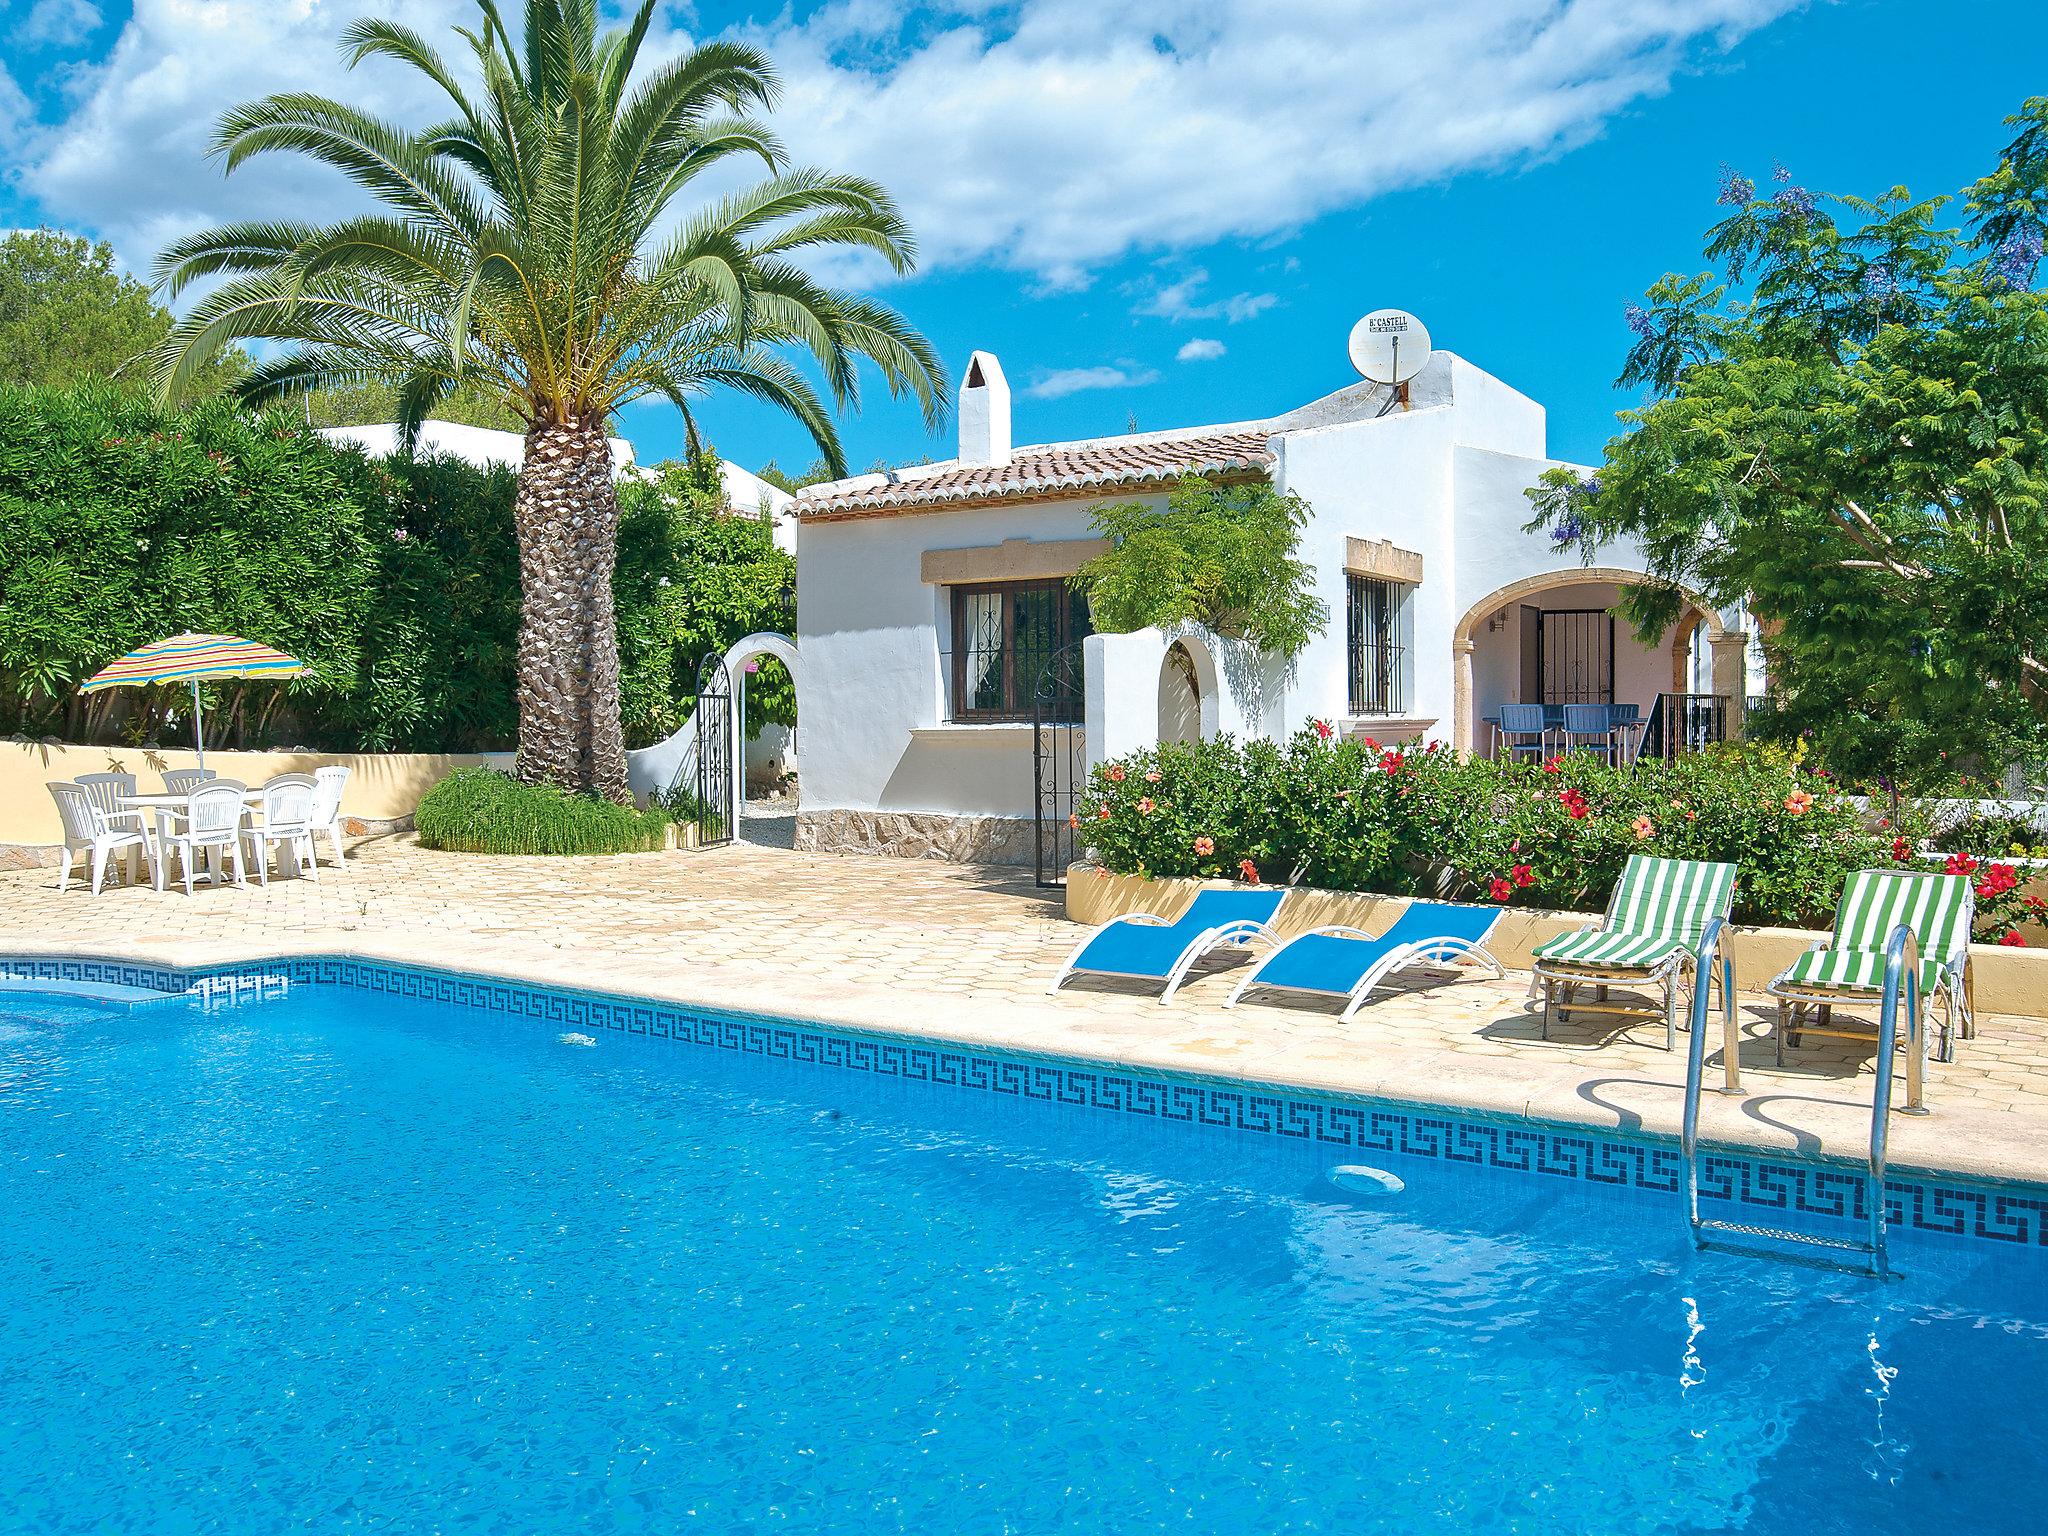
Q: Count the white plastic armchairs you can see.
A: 6